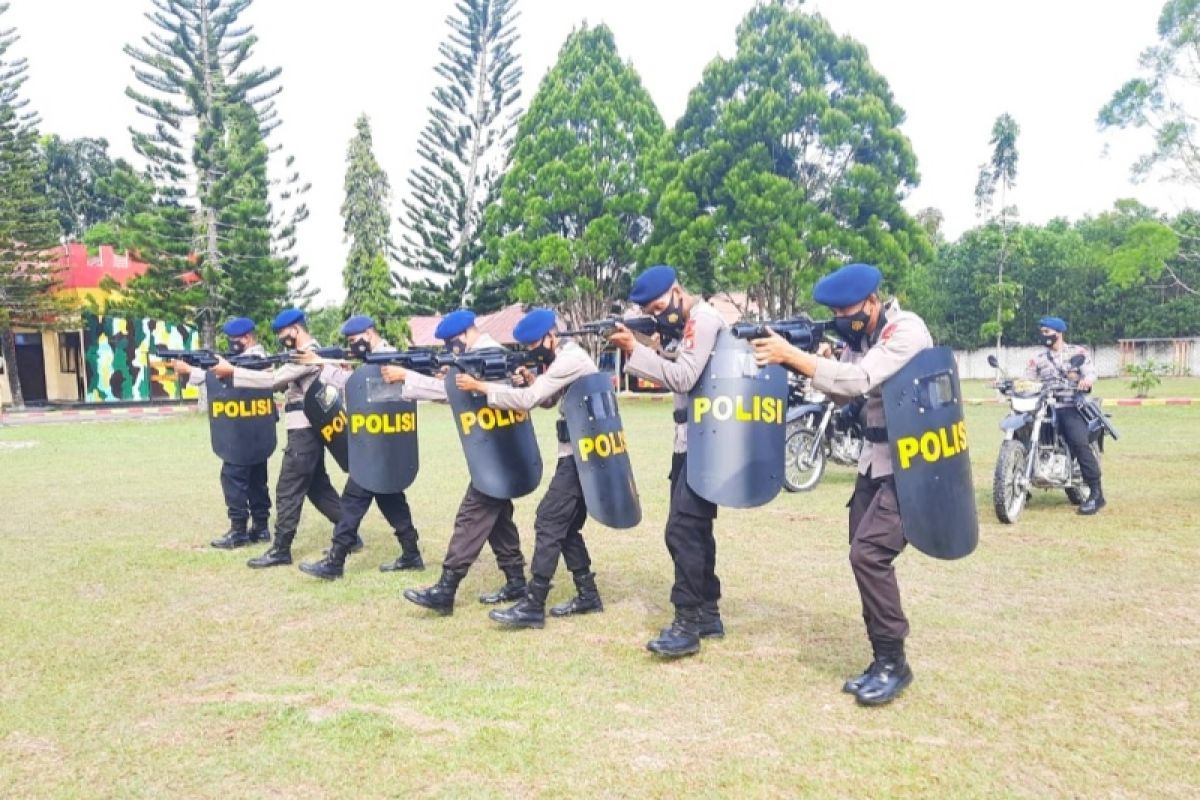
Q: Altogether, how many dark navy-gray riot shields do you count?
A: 7